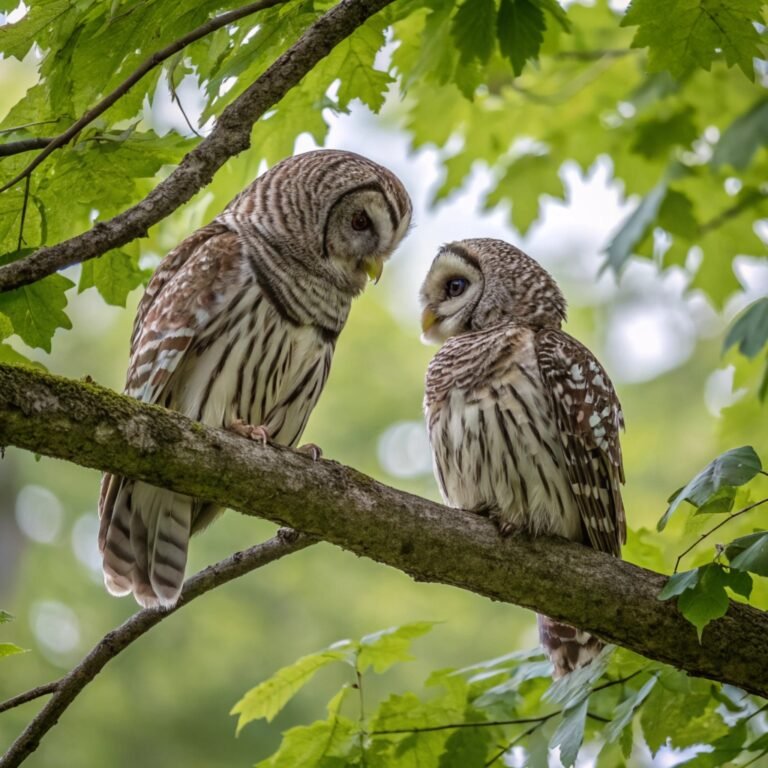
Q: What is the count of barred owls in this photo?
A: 2